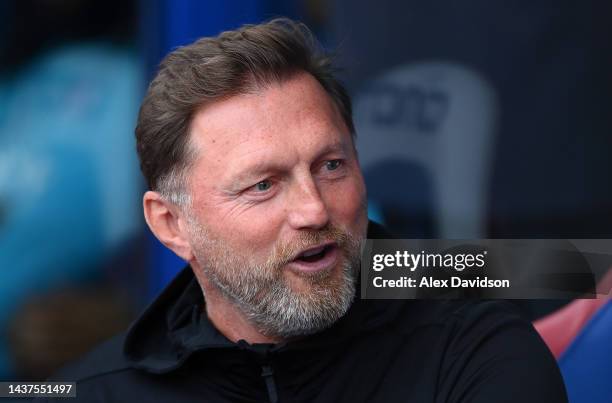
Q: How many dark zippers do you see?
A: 1